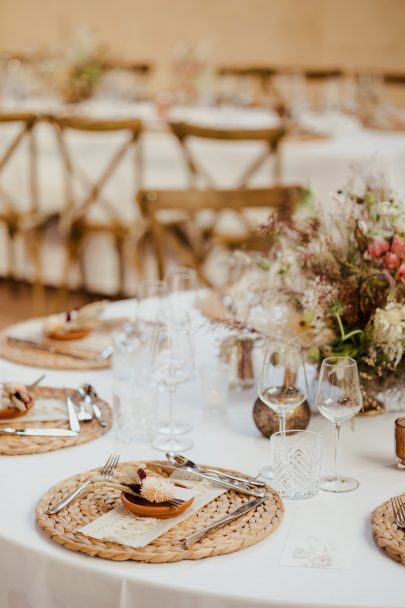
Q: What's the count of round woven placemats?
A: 4